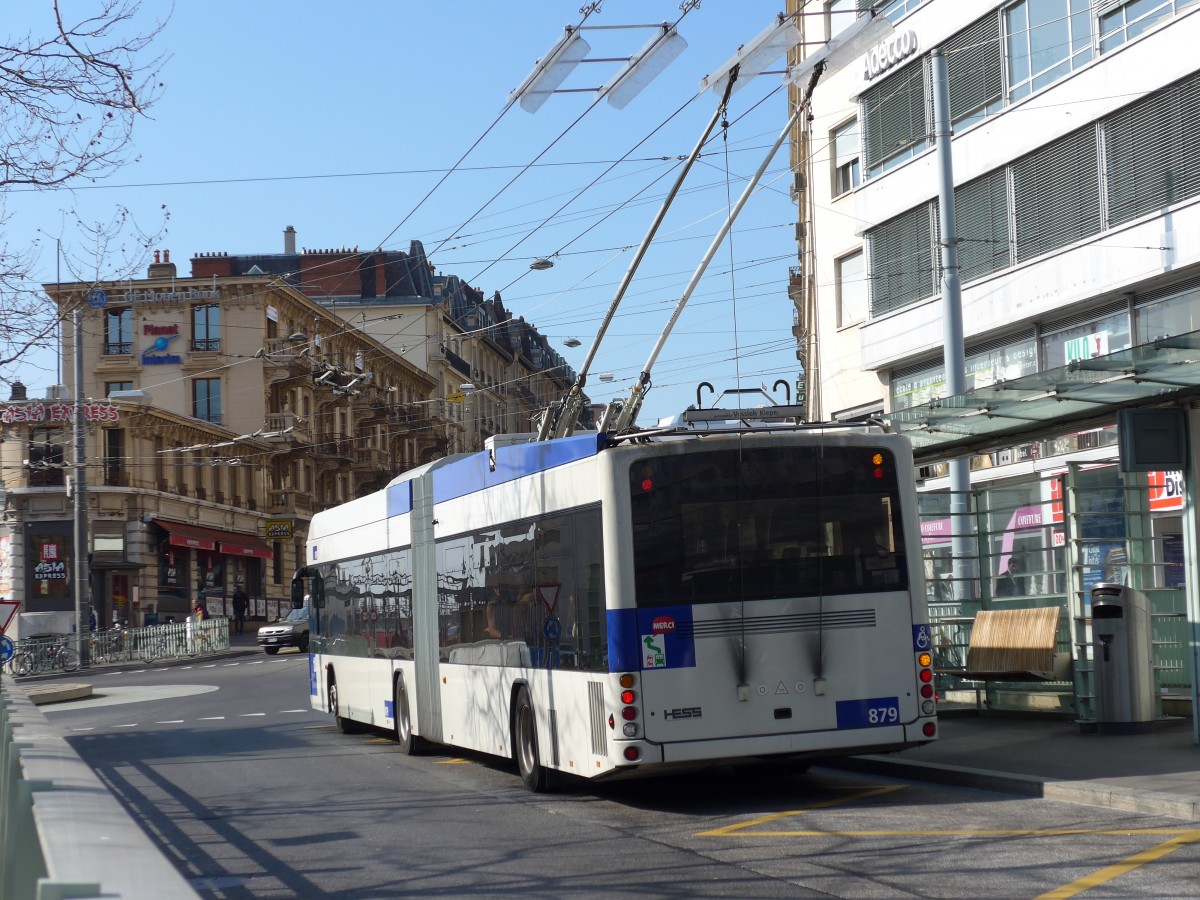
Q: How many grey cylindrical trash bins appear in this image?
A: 1